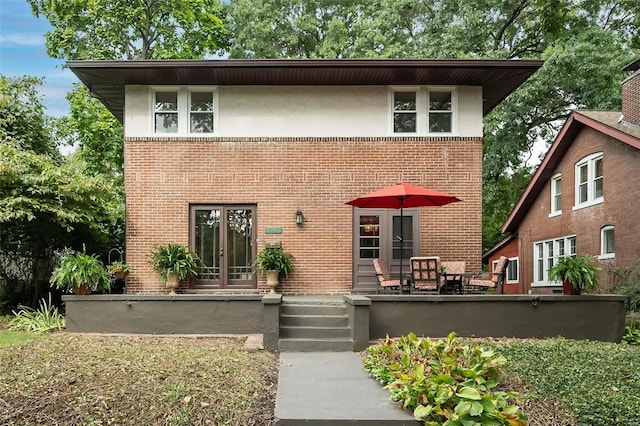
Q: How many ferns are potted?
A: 4